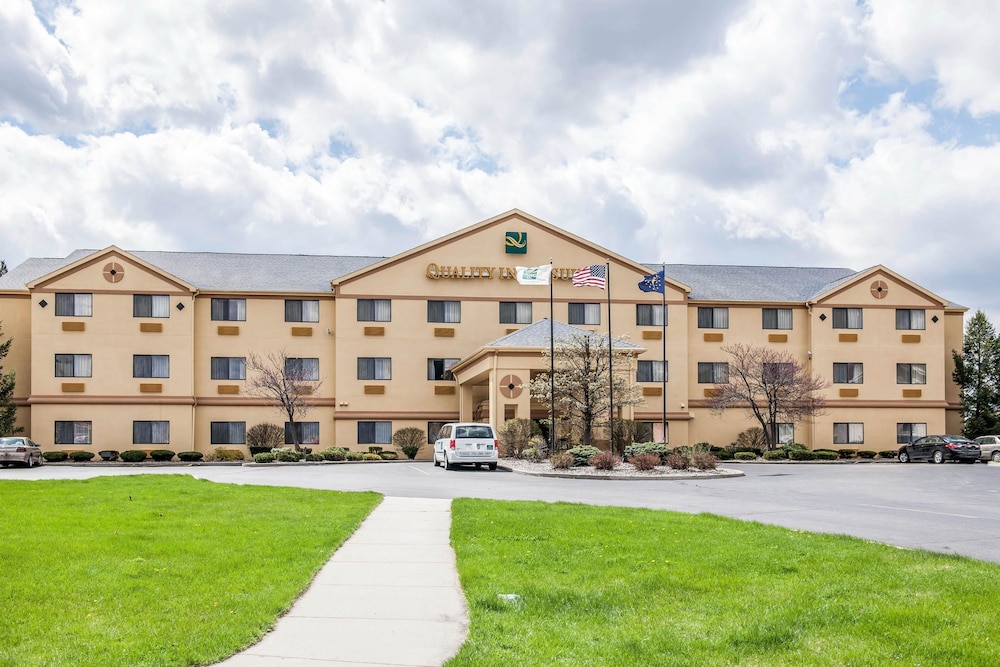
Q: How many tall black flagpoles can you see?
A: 3